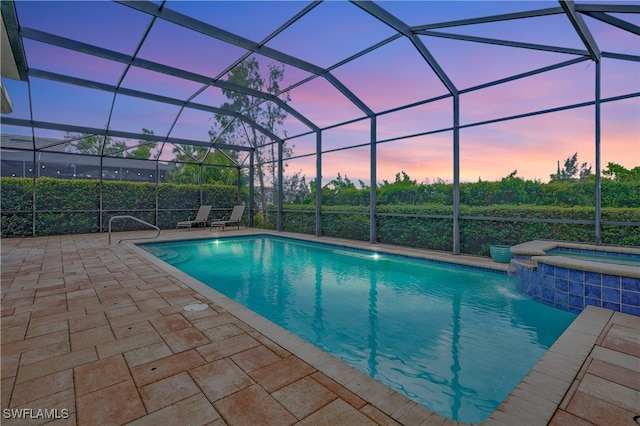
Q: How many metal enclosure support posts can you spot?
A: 11